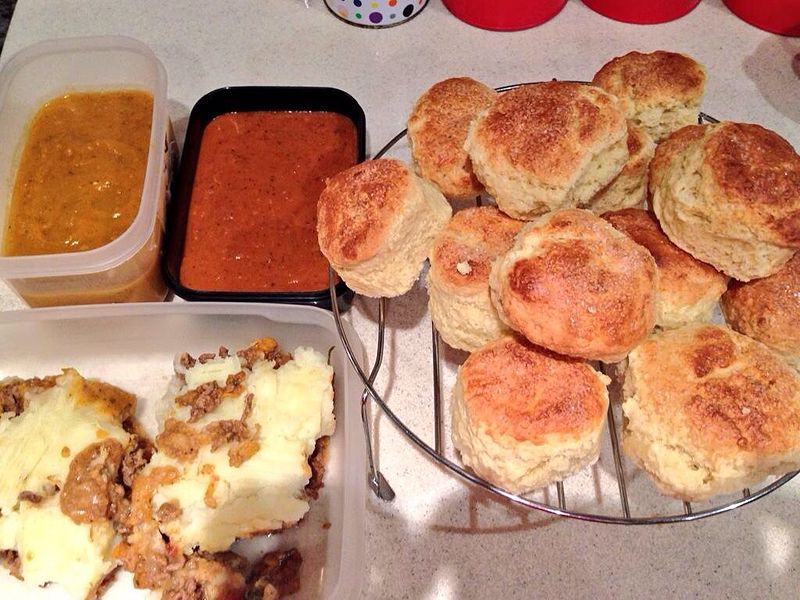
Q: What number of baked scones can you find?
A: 12